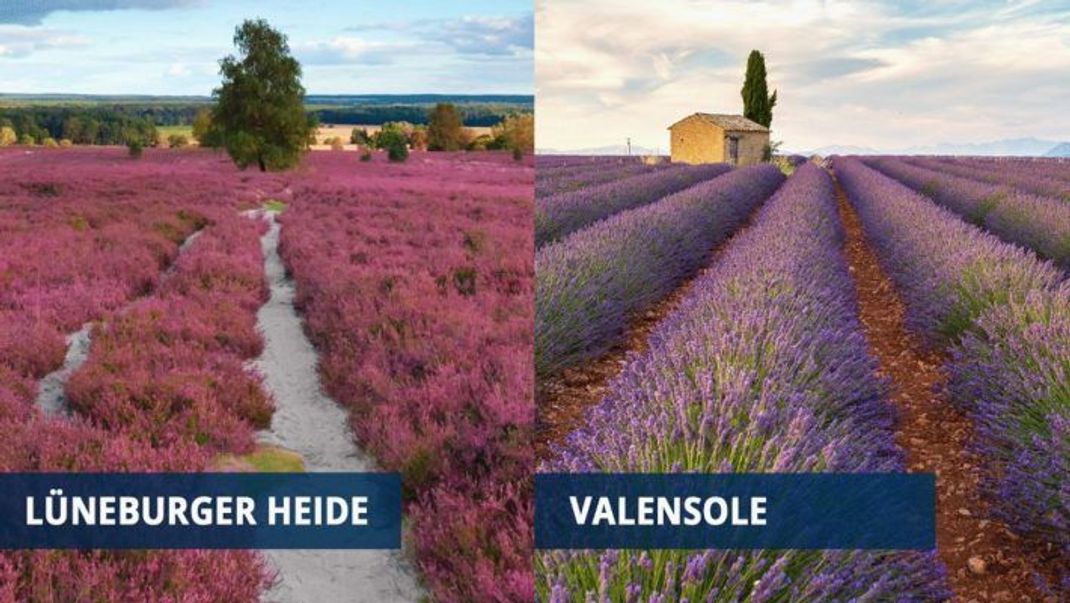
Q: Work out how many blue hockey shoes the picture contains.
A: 0